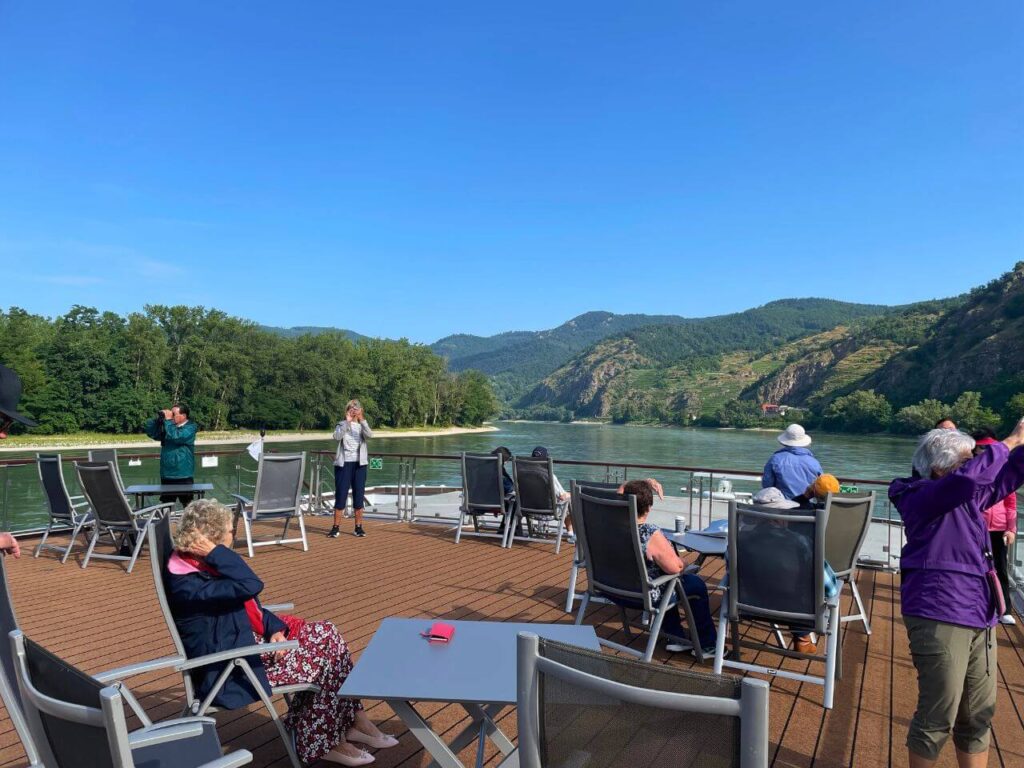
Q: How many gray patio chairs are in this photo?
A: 14